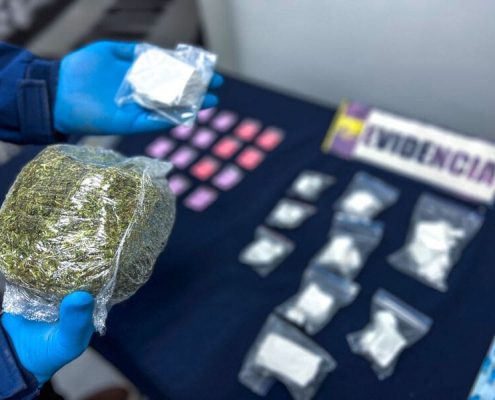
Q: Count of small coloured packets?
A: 14